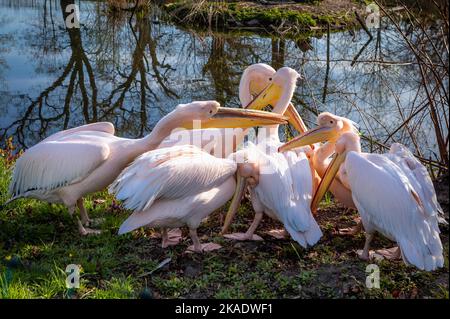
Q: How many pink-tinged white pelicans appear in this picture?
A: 6